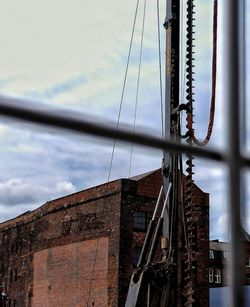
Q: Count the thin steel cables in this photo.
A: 3